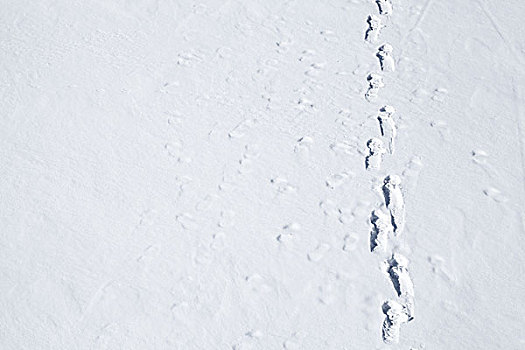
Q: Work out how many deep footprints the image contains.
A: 10